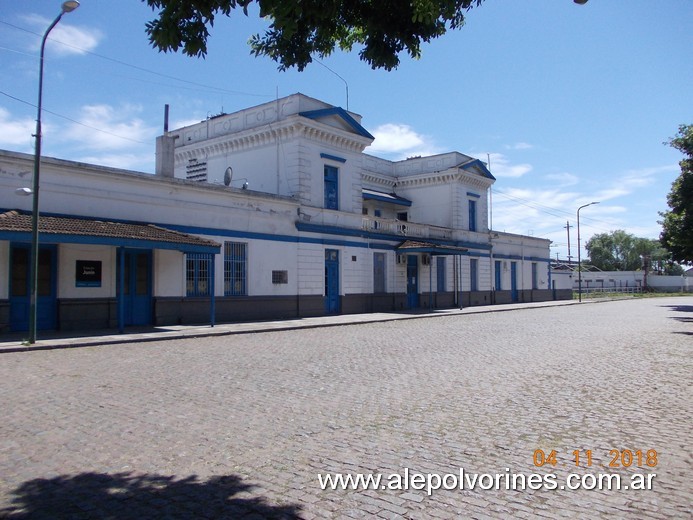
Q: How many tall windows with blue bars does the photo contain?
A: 2